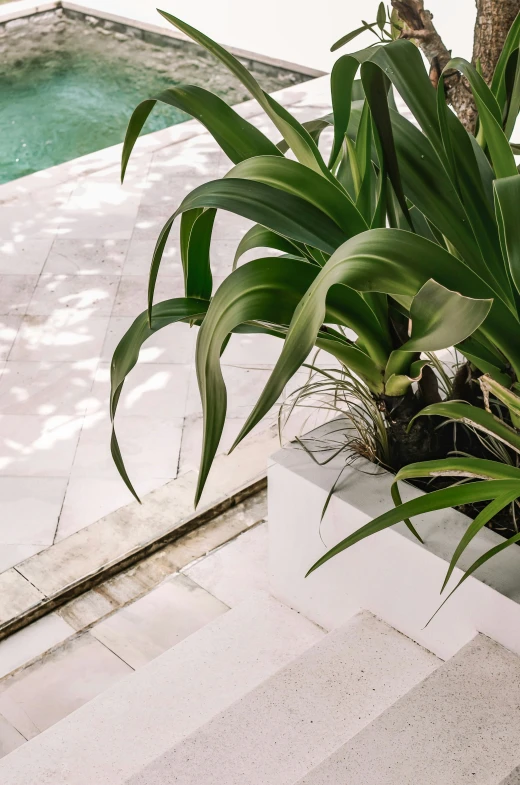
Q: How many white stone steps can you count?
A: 3